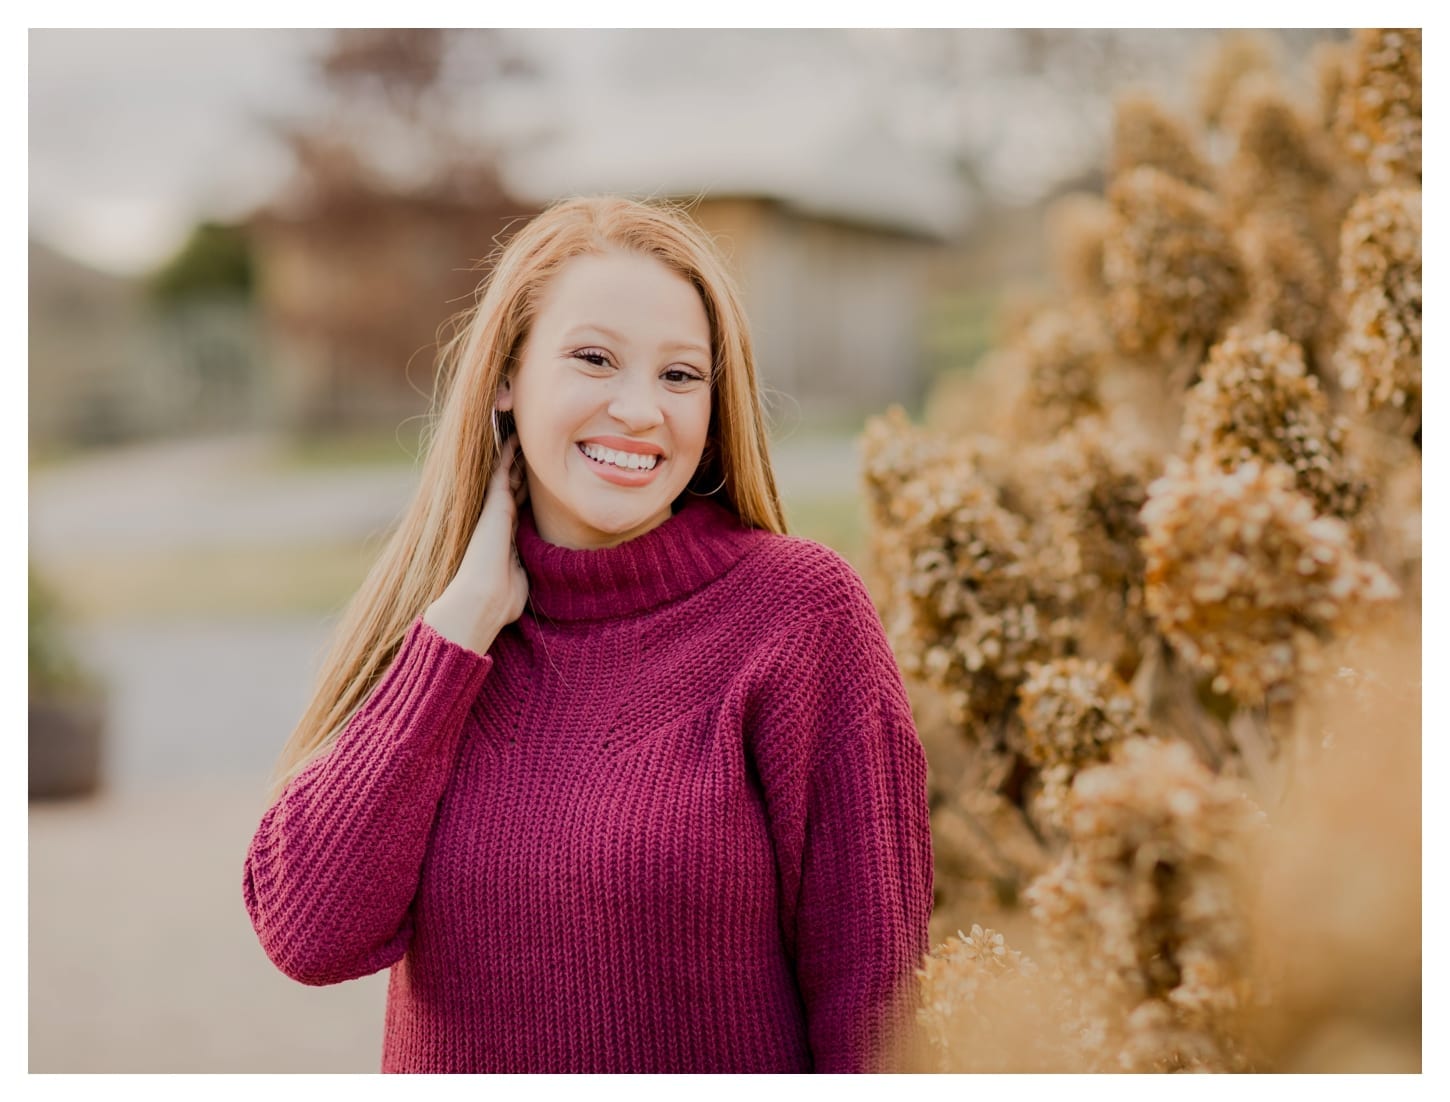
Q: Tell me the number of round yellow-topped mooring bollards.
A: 0